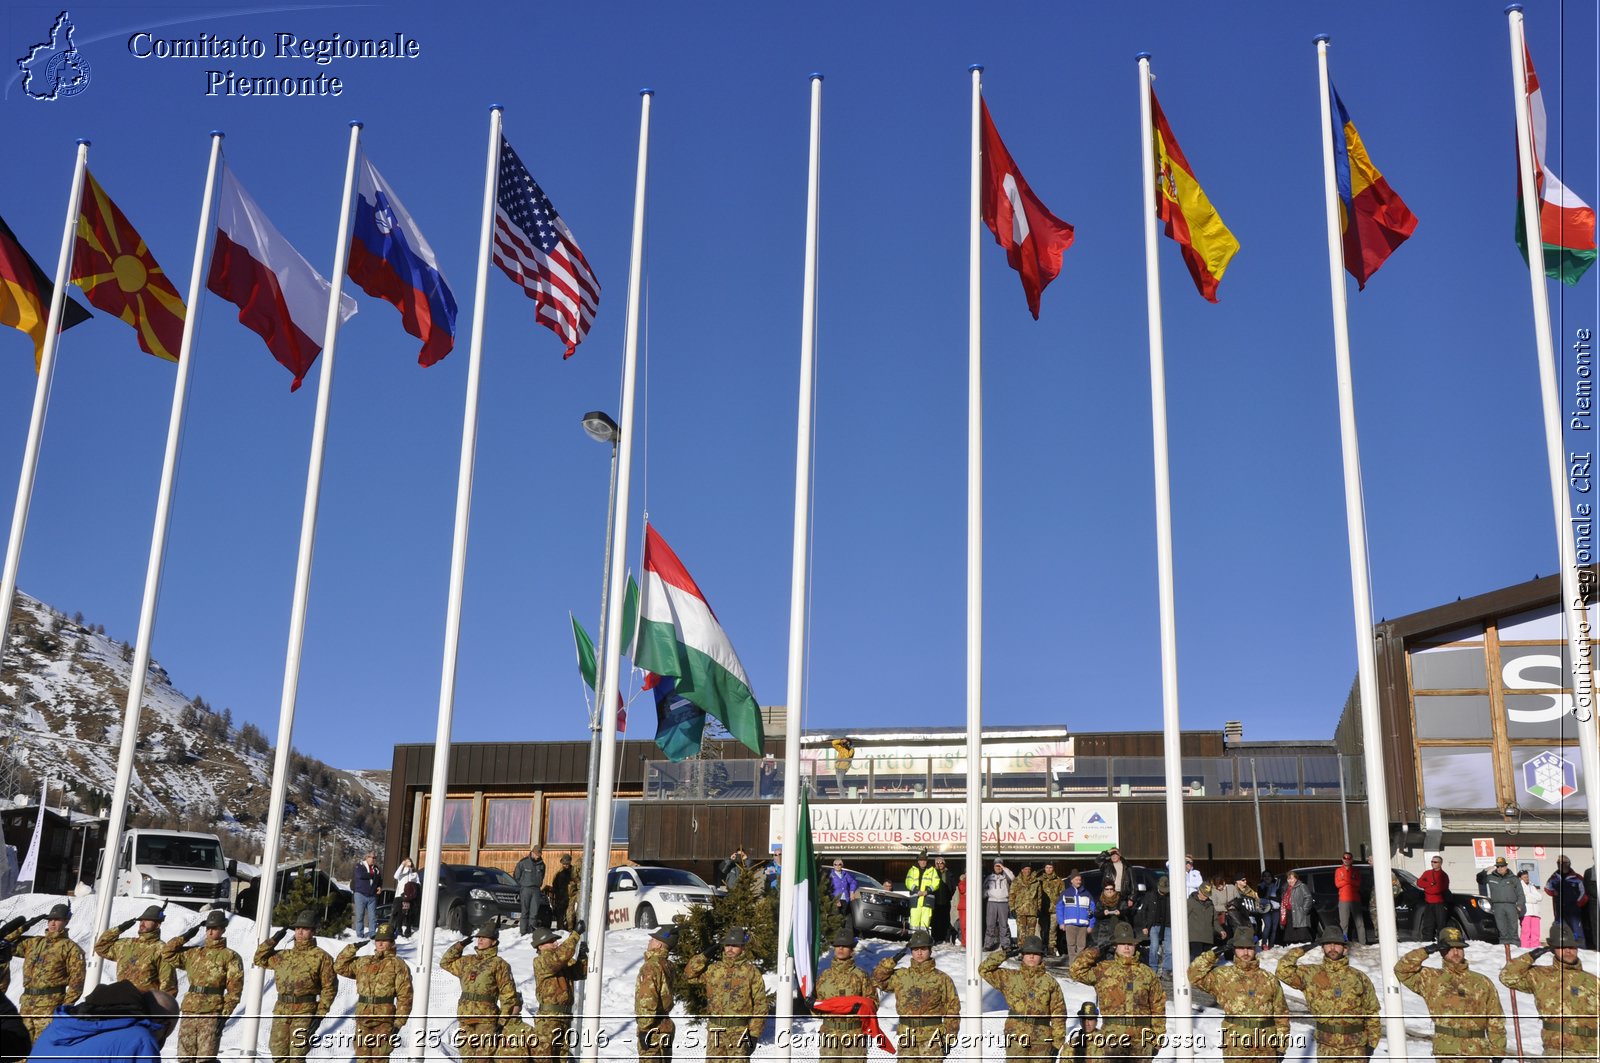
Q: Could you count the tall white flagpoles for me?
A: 10